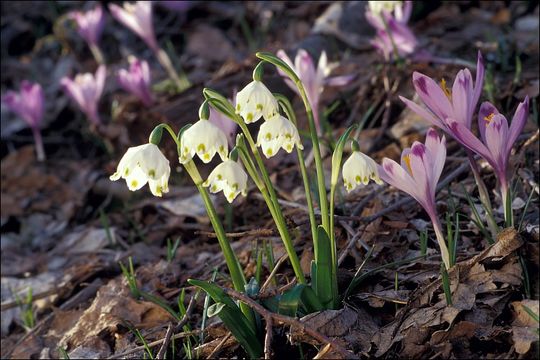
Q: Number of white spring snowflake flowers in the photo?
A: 6